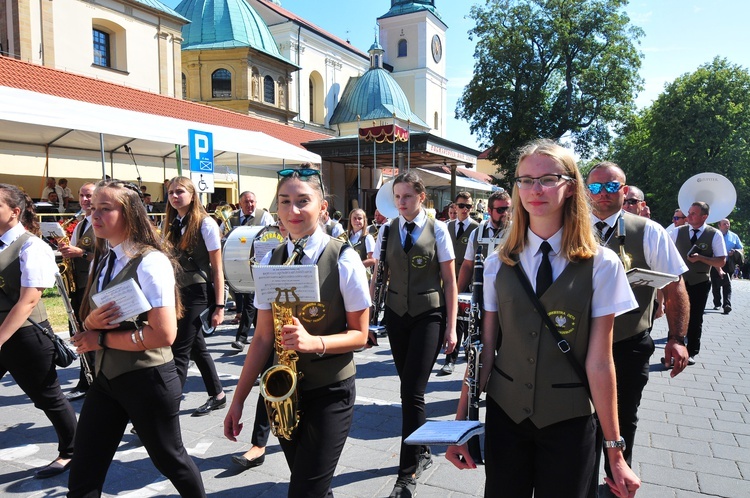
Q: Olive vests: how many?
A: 15